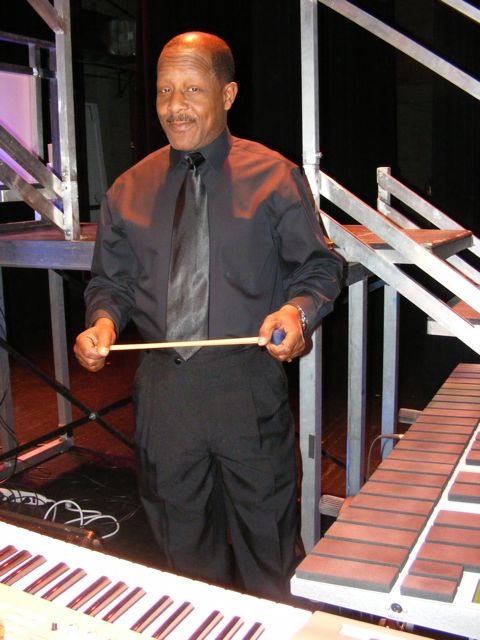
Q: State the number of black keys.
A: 13